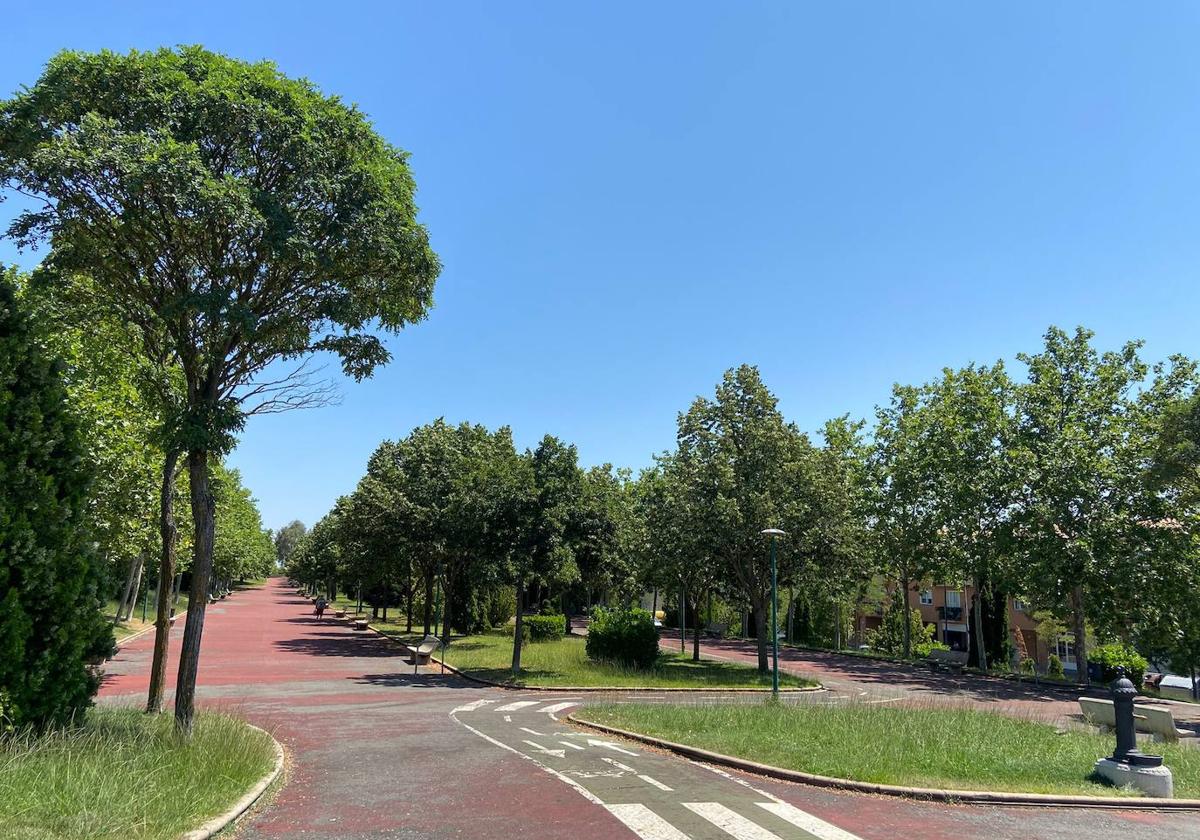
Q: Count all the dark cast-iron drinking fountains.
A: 1